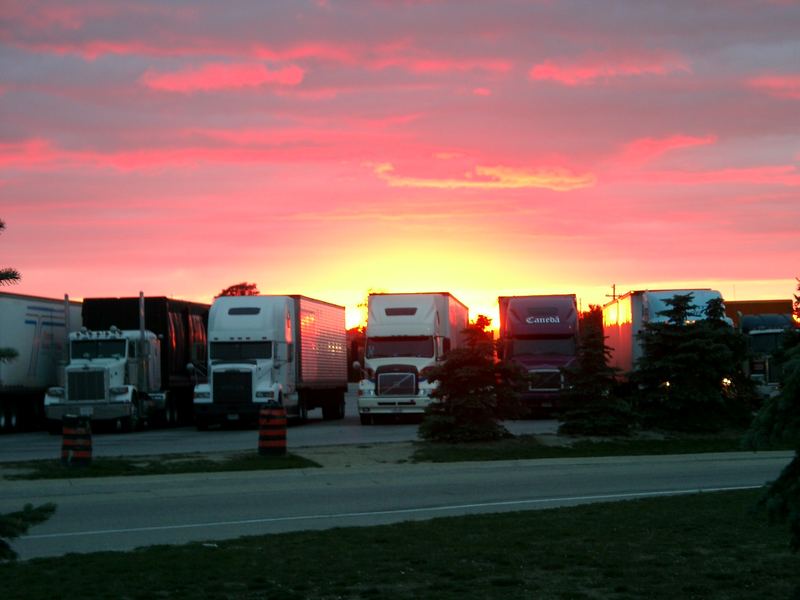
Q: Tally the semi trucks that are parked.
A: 7